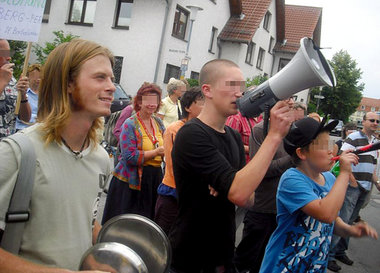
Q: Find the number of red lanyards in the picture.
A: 1